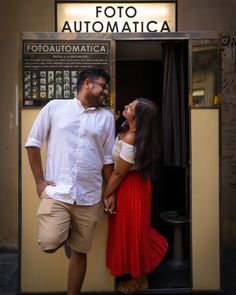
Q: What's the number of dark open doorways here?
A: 1